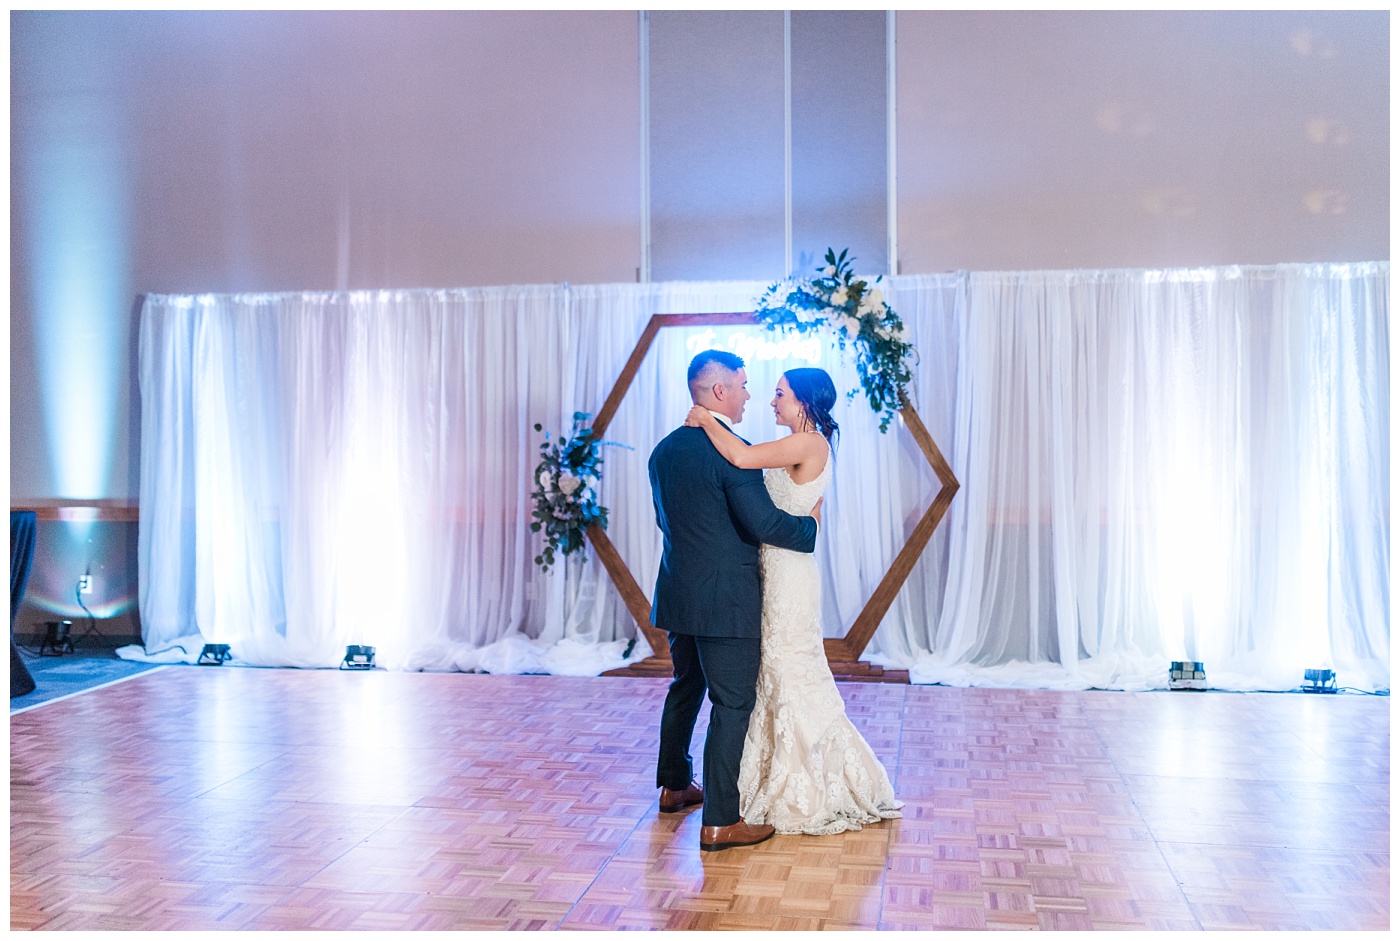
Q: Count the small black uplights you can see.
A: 5